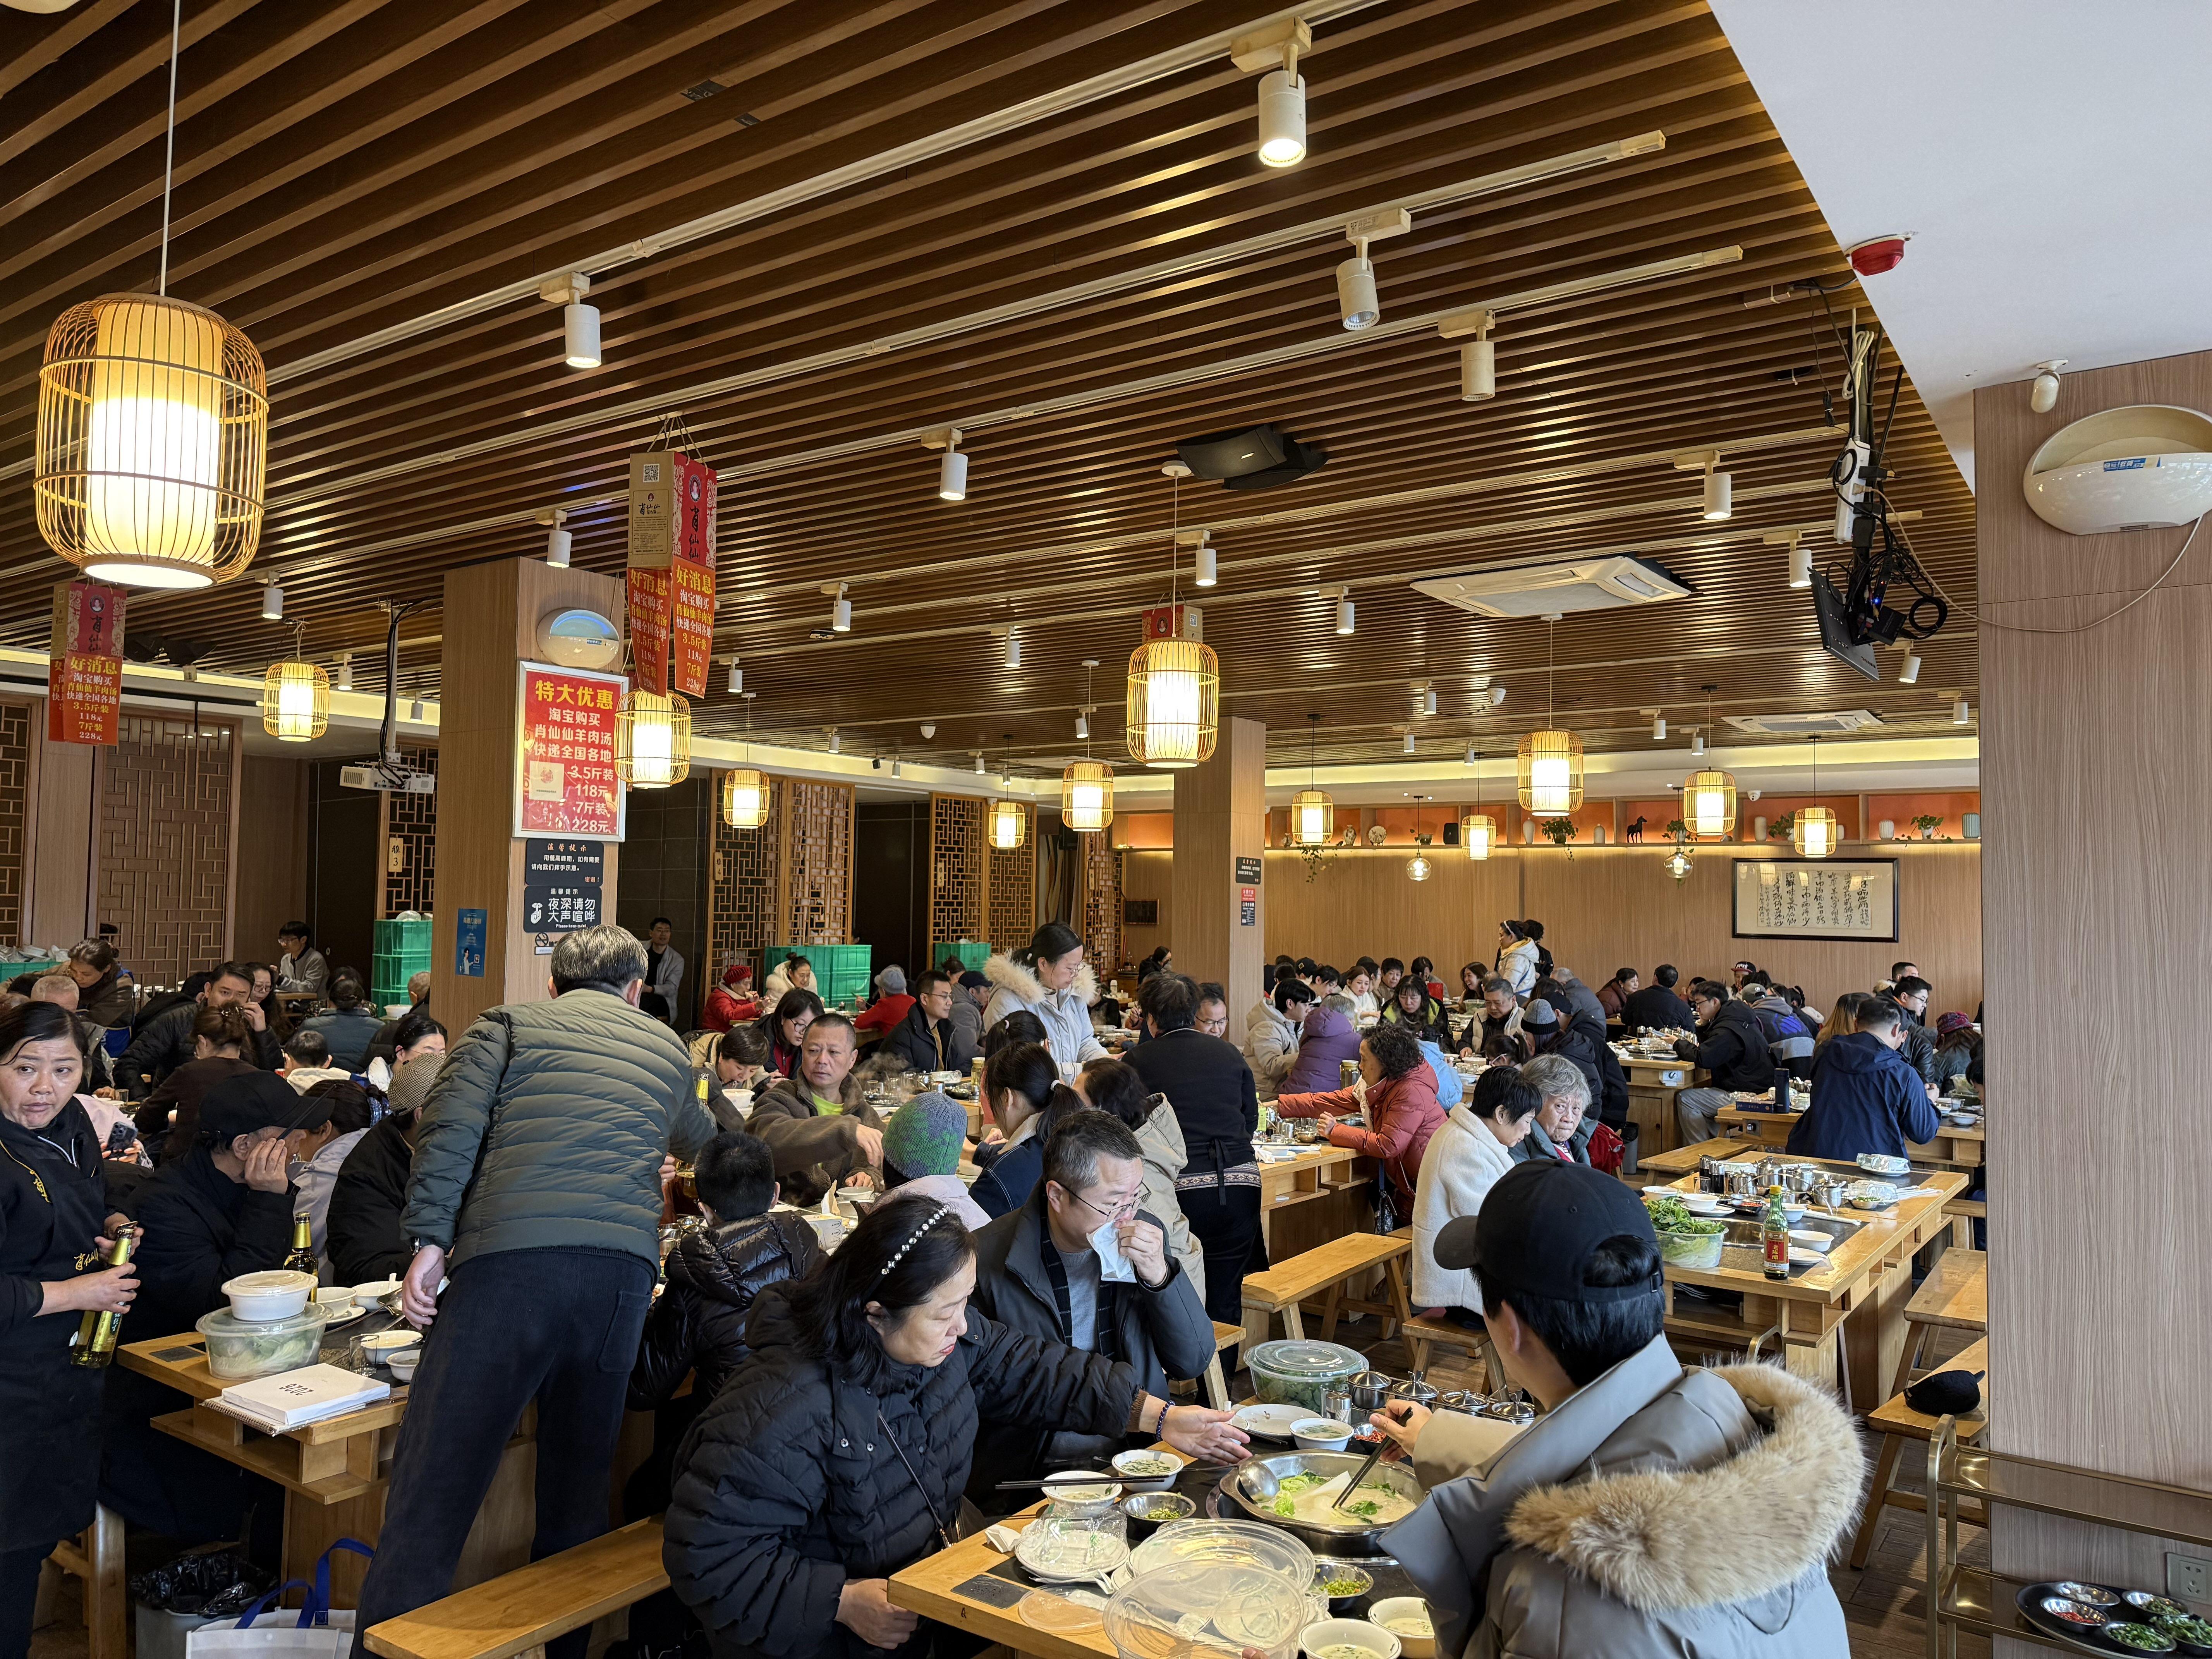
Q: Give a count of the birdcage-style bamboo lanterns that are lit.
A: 12